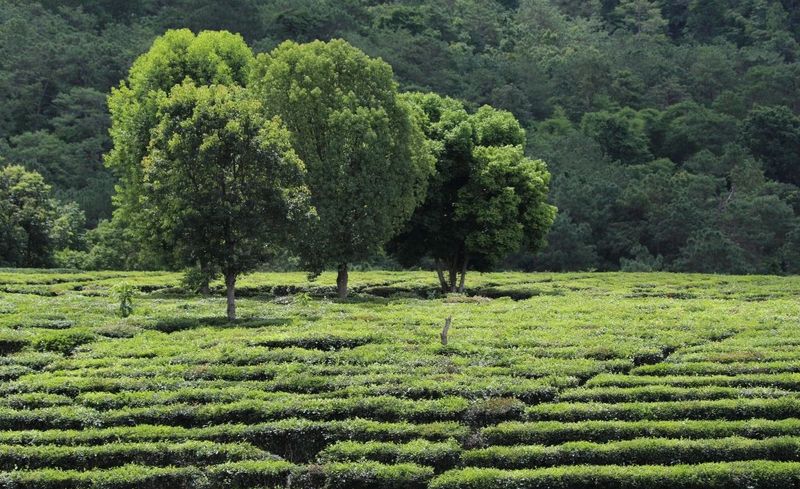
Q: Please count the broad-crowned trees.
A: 4